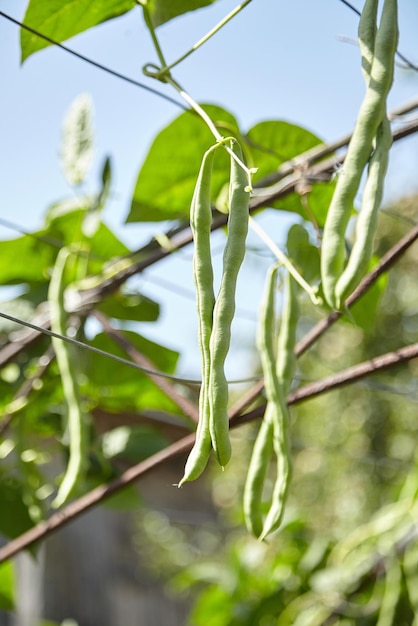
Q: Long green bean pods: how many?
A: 7